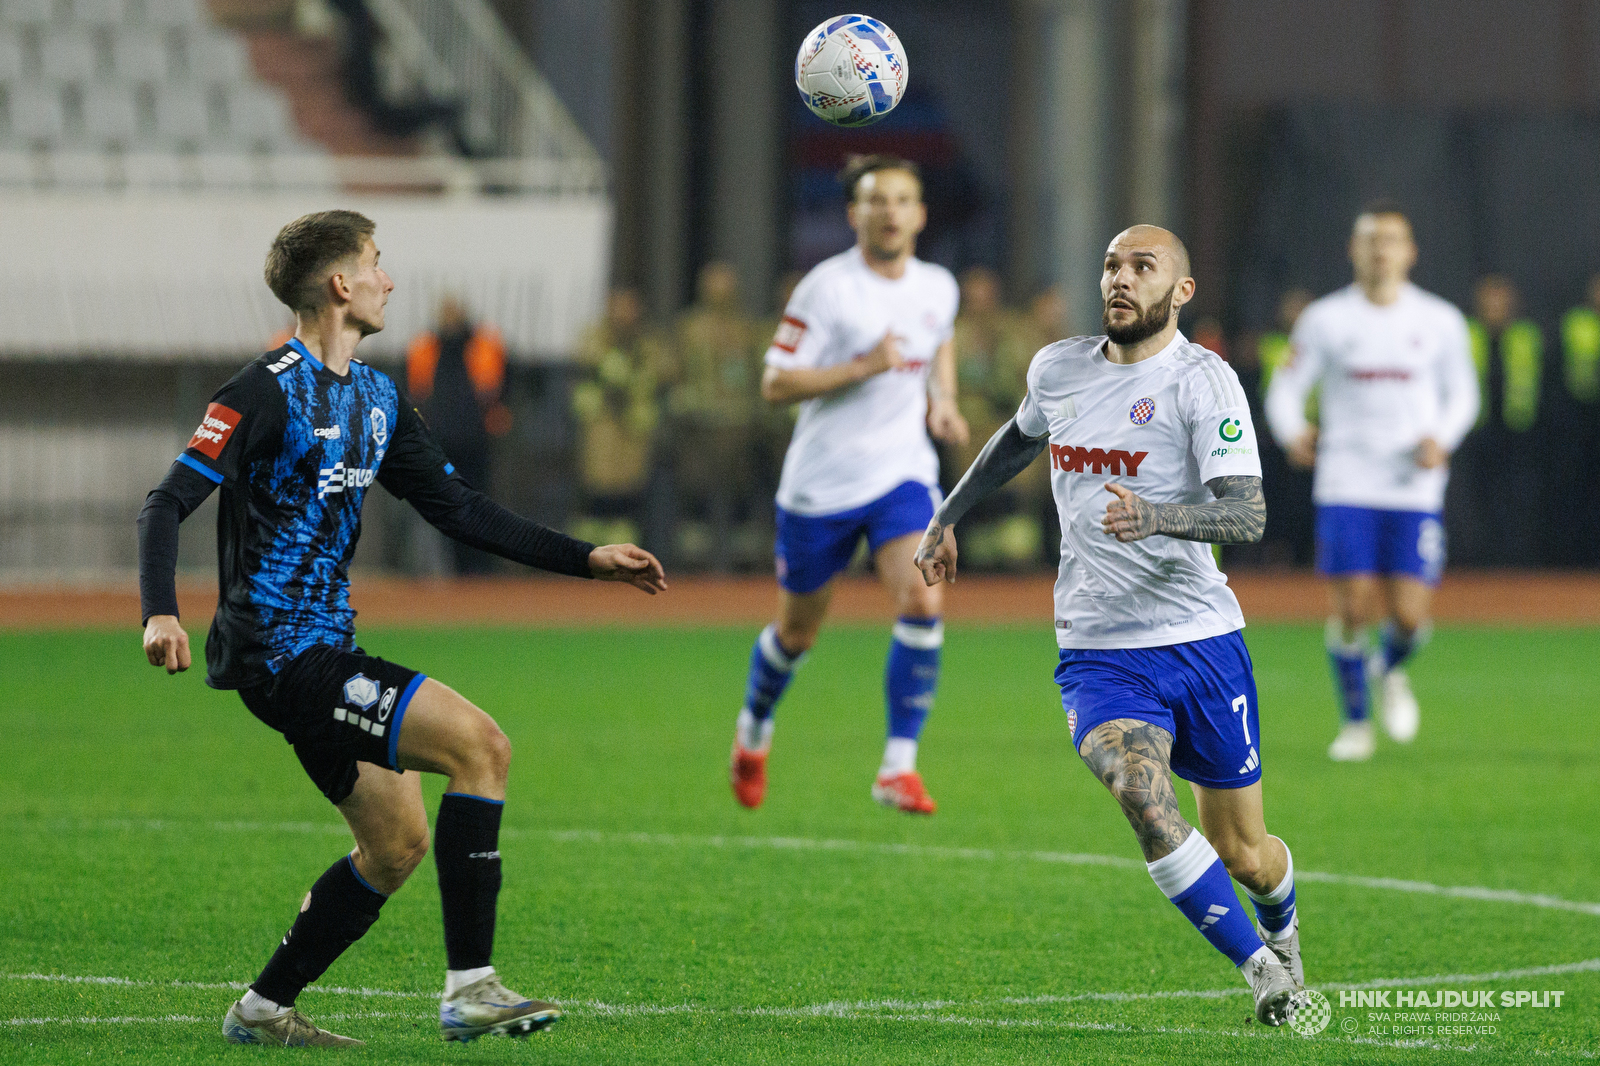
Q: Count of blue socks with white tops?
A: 6